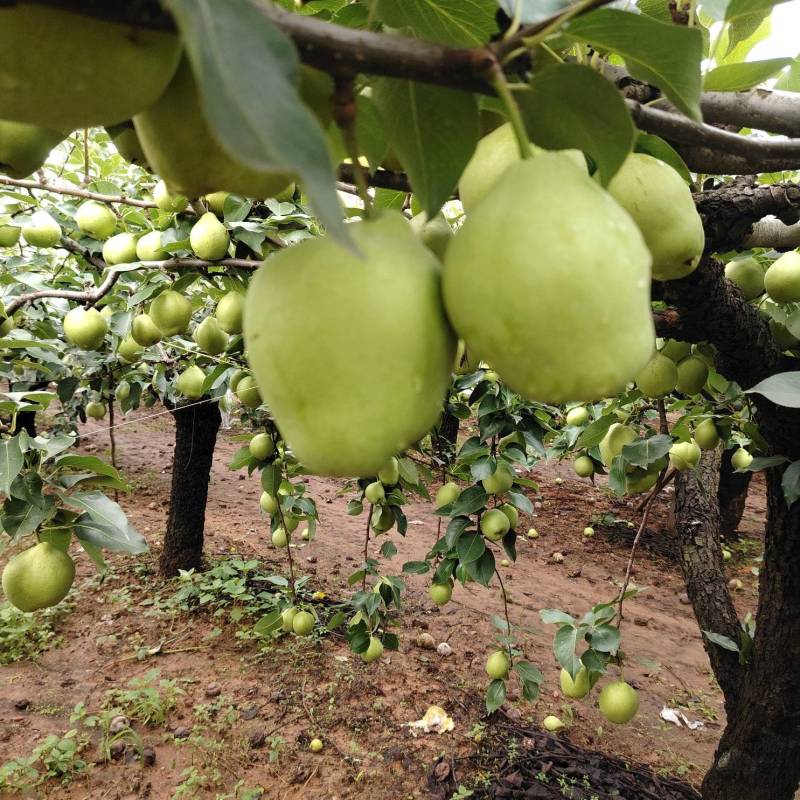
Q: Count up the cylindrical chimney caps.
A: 0